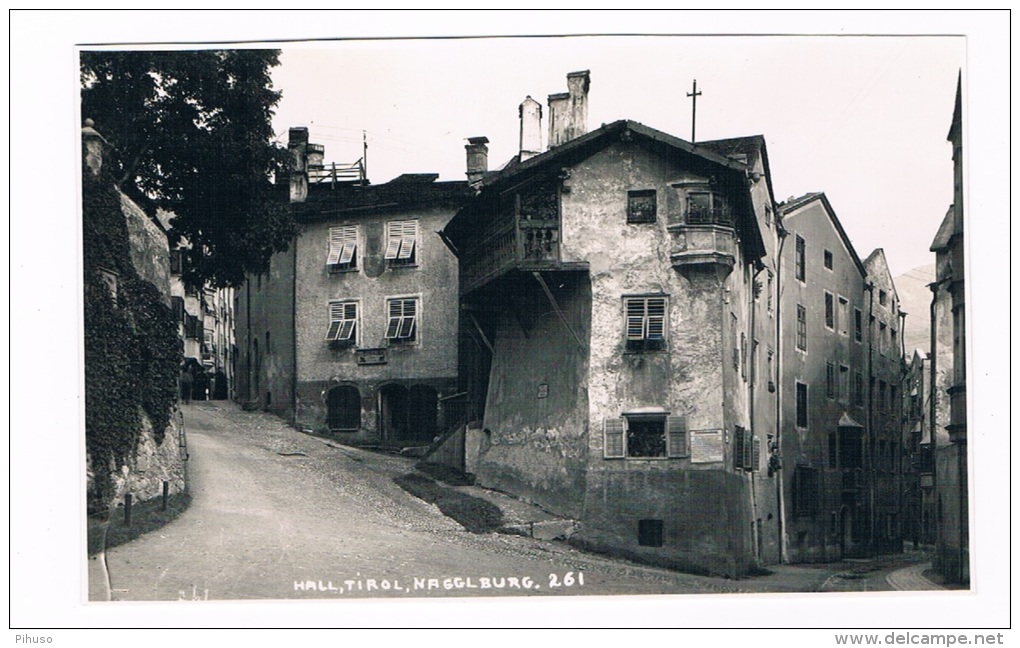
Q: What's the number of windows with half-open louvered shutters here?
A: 5